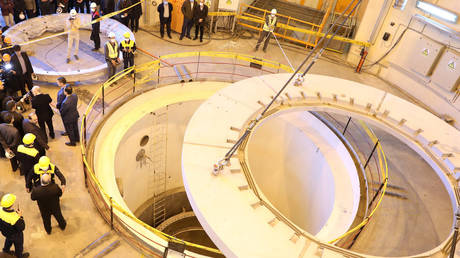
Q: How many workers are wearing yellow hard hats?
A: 4